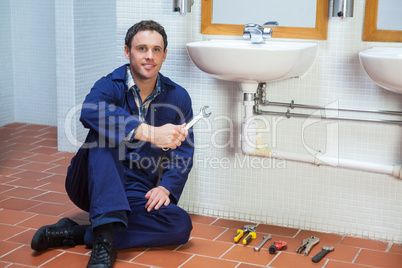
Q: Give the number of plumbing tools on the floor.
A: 5